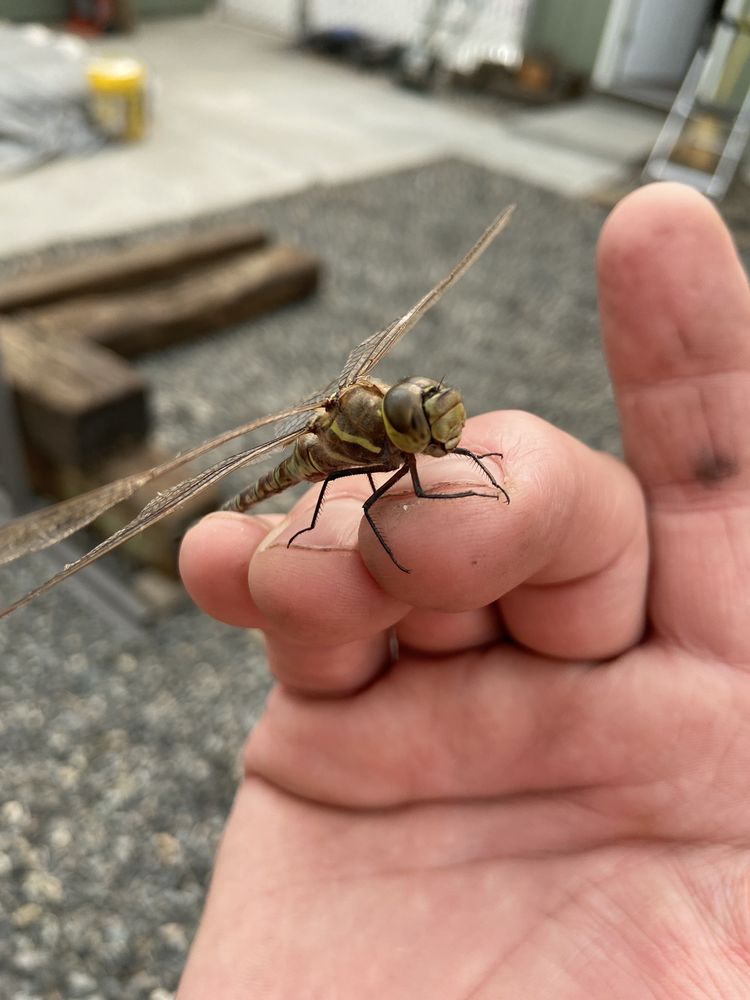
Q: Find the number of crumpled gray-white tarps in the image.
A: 1